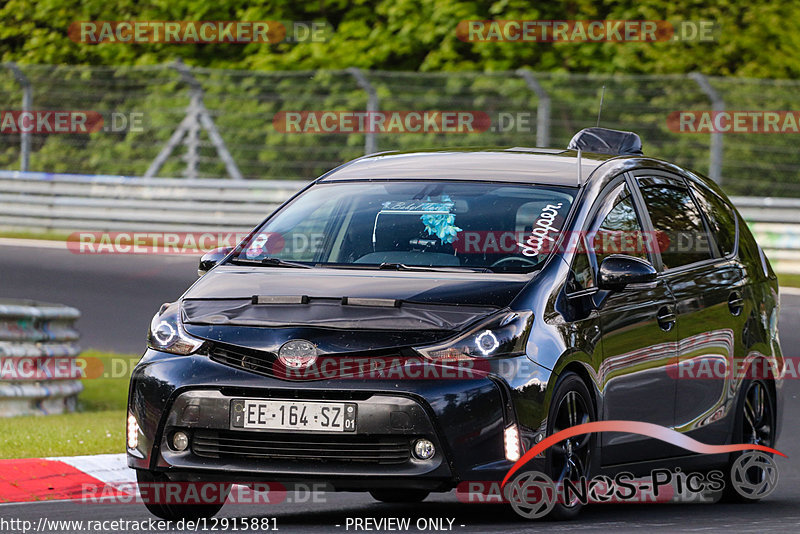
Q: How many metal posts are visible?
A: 5